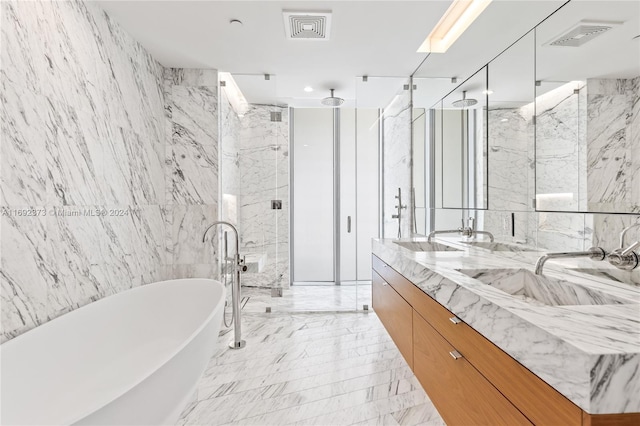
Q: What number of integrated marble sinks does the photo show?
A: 2